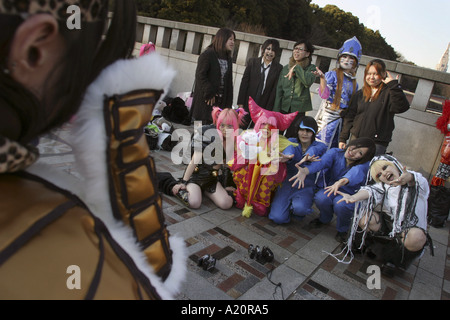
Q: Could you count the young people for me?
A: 11